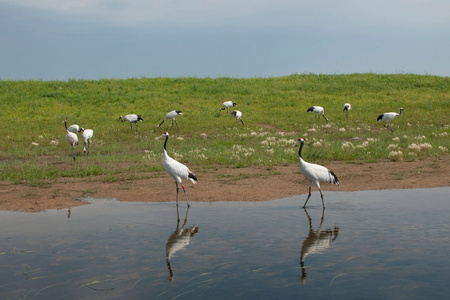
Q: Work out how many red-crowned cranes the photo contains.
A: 12